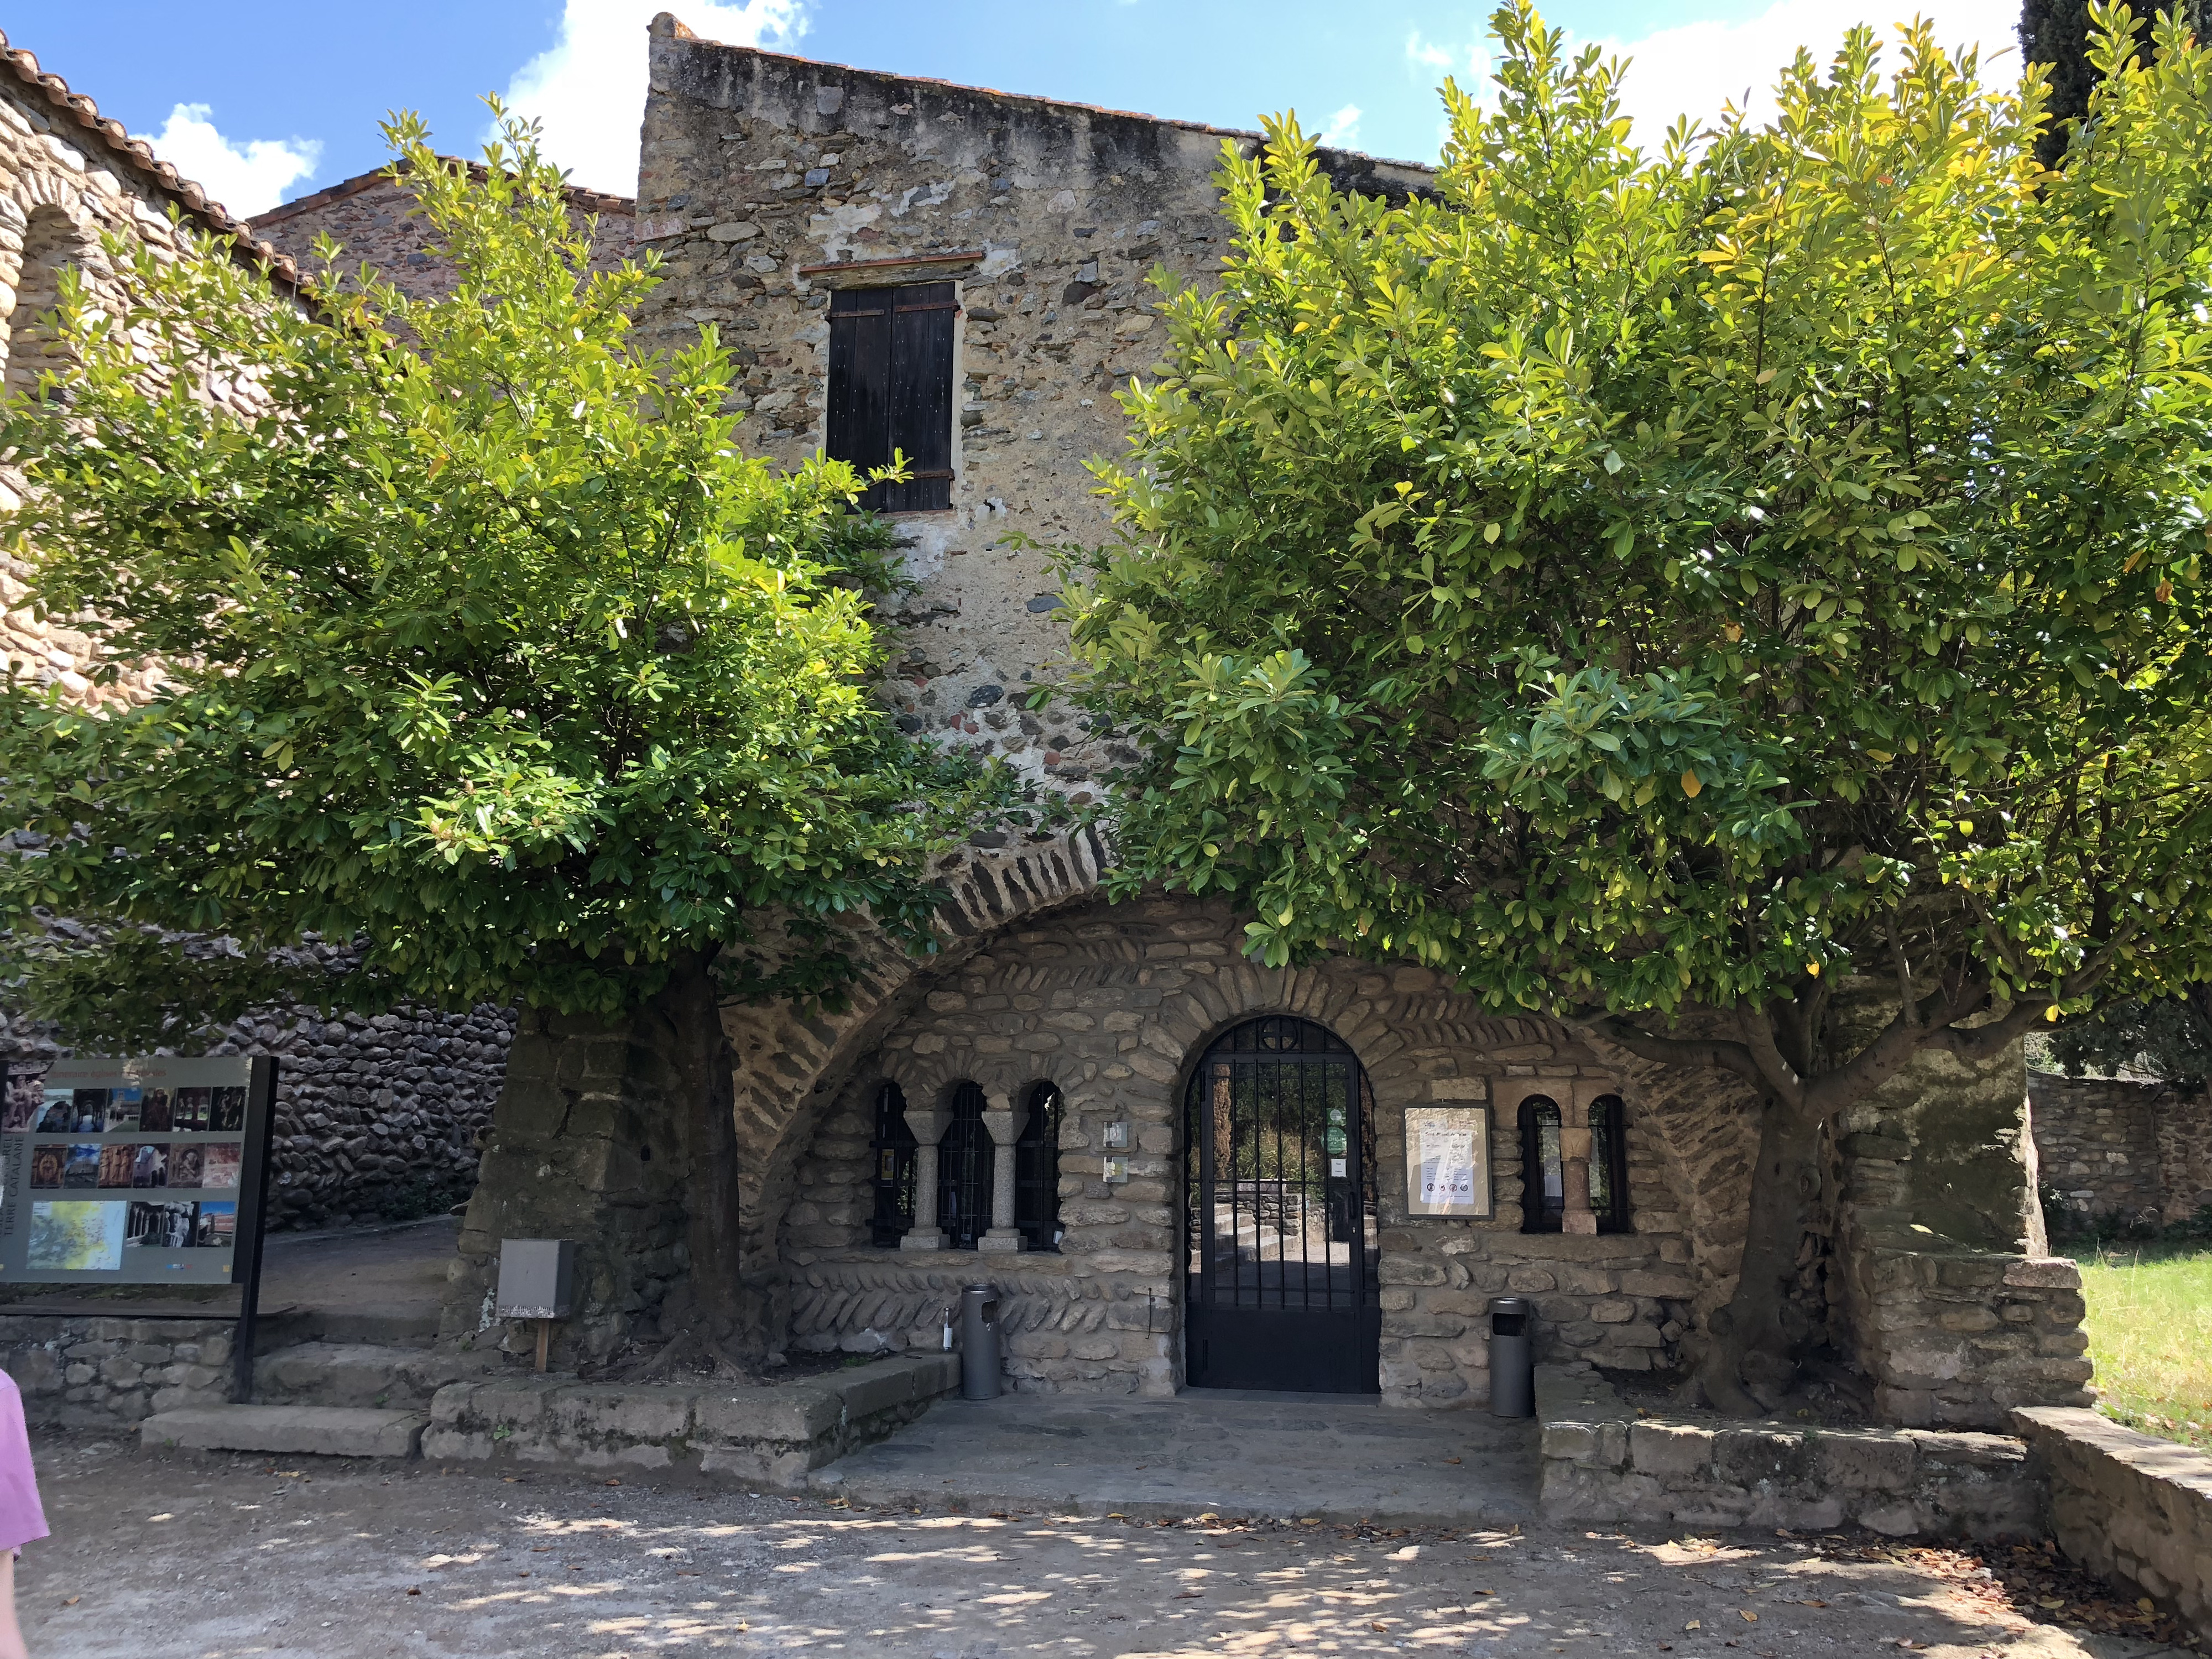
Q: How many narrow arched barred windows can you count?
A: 5